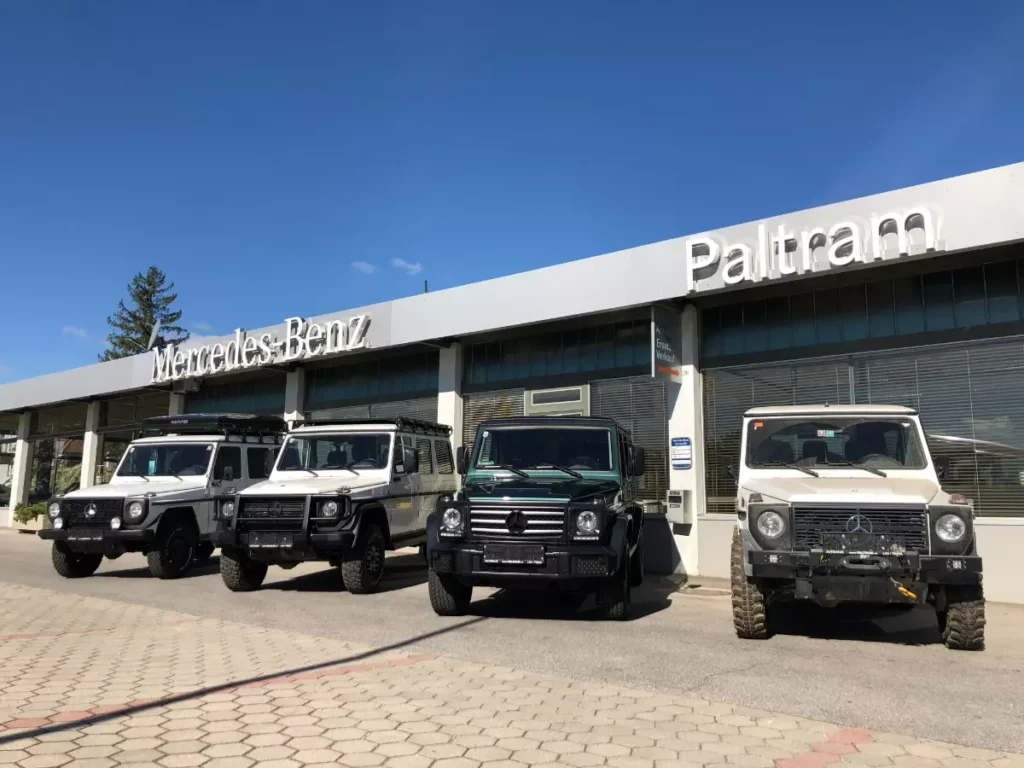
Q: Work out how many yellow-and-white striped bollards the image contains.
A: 0